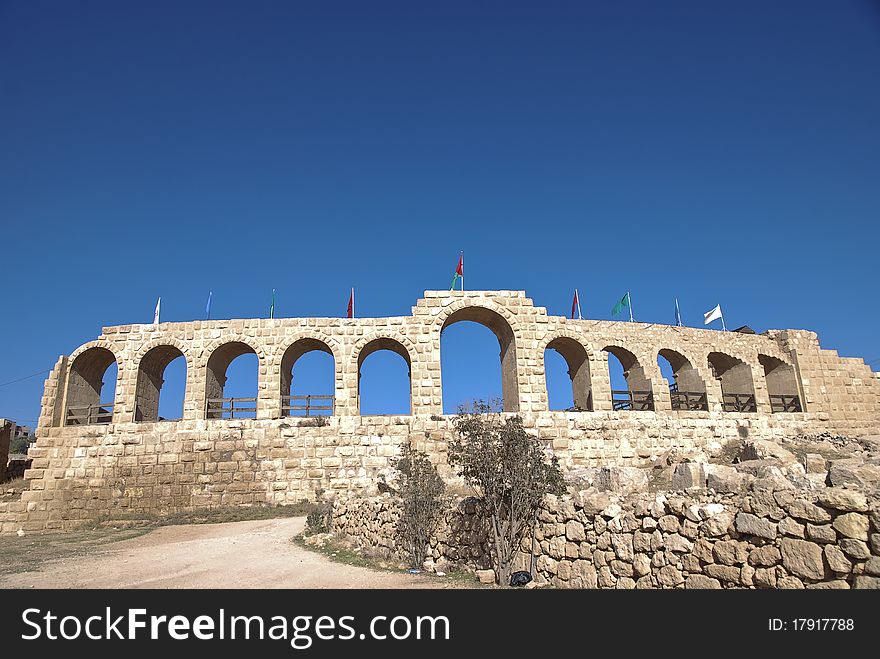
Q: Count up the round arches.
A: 11